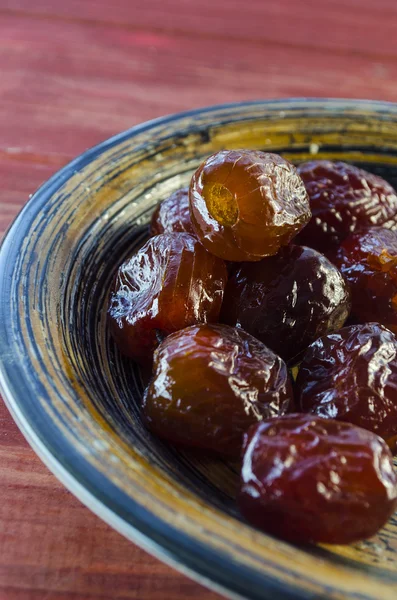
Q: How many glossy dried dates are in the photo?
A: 9